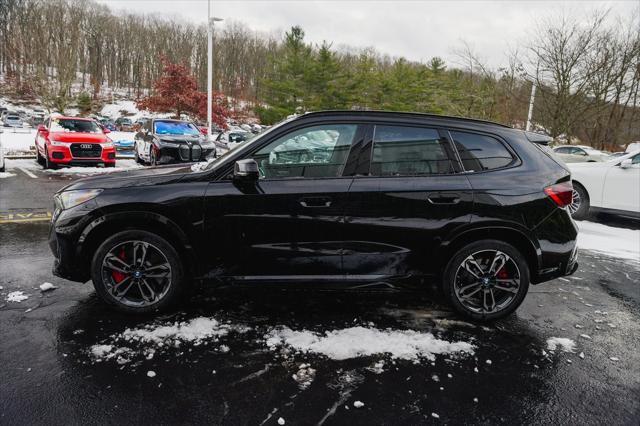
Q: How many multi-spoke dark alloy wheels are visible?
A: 2